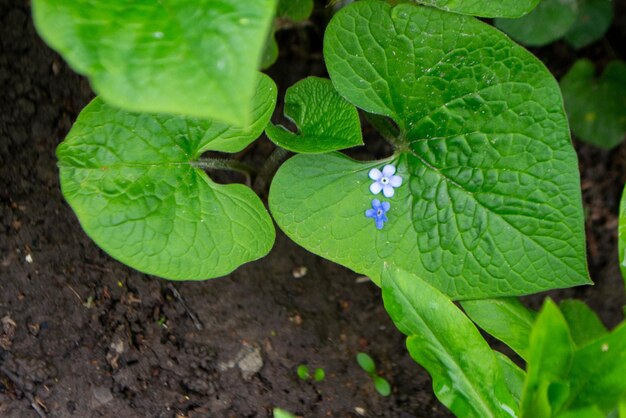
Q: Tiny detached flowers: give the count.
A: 2